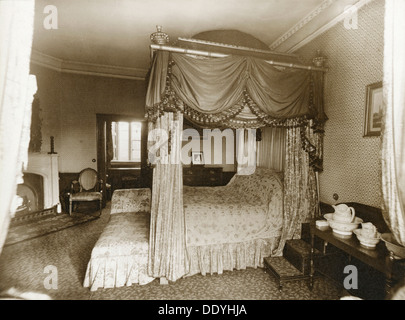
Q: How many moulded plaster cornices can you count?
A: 2